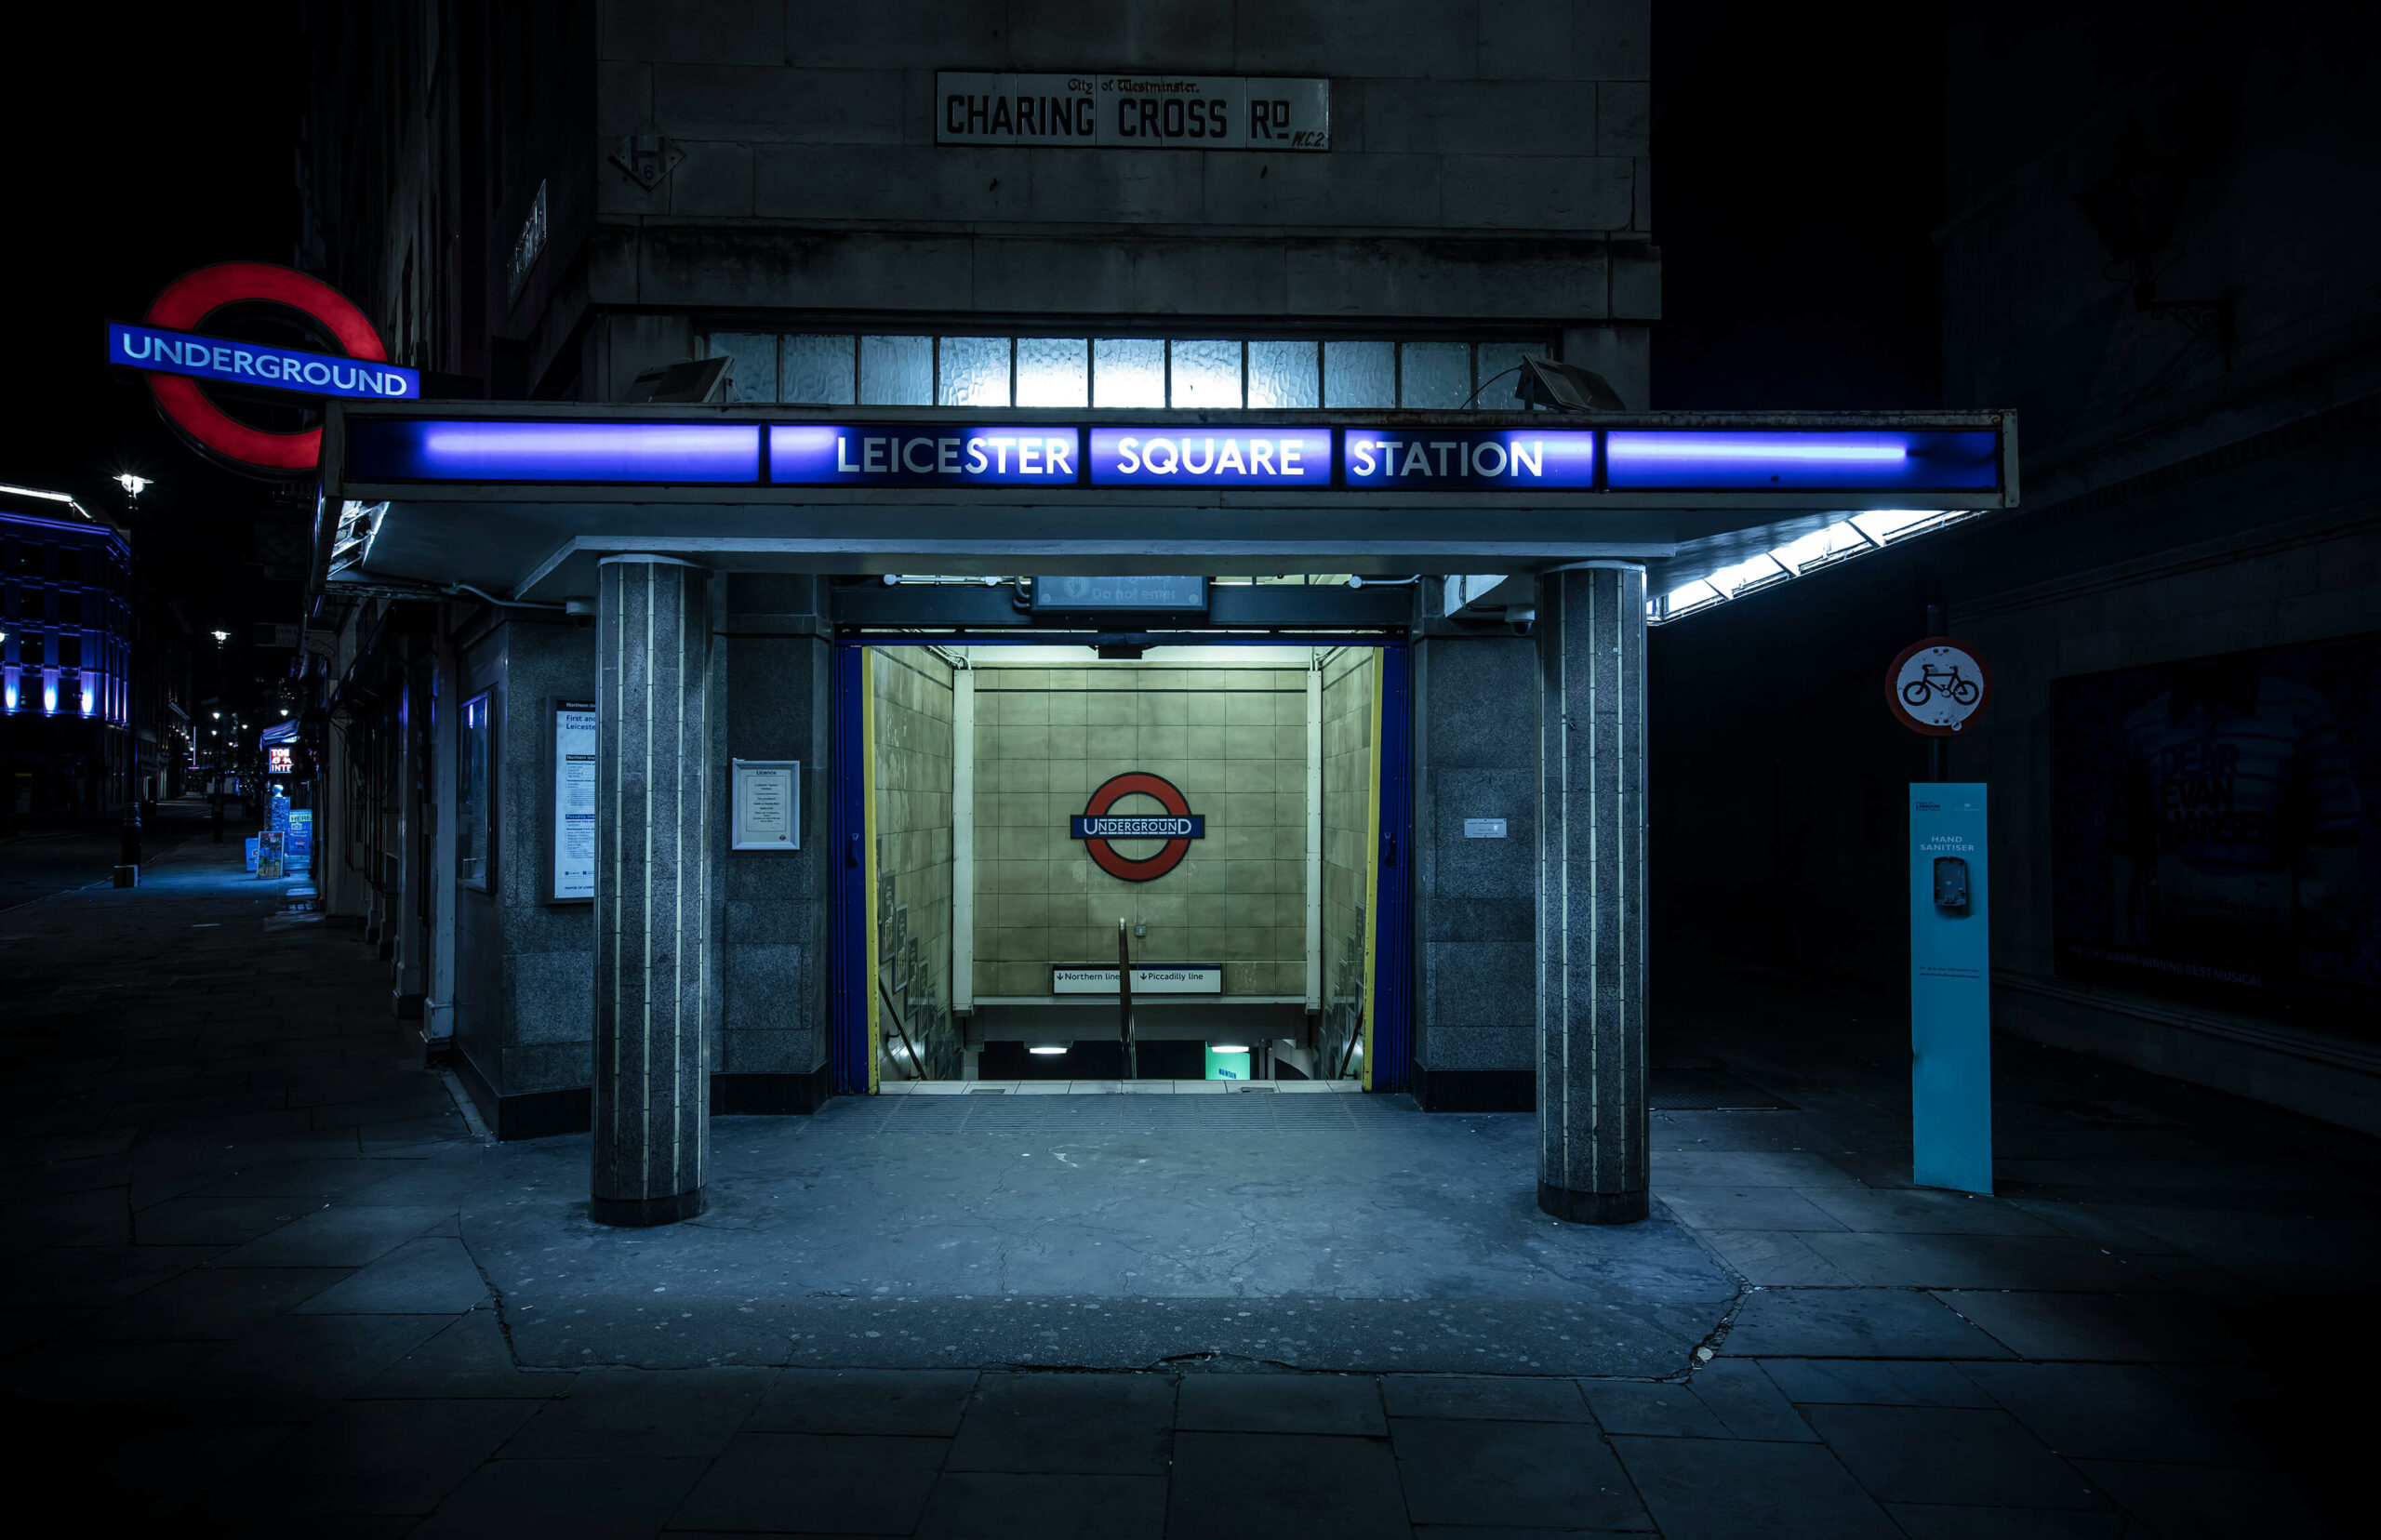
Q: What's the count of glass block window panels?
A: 11